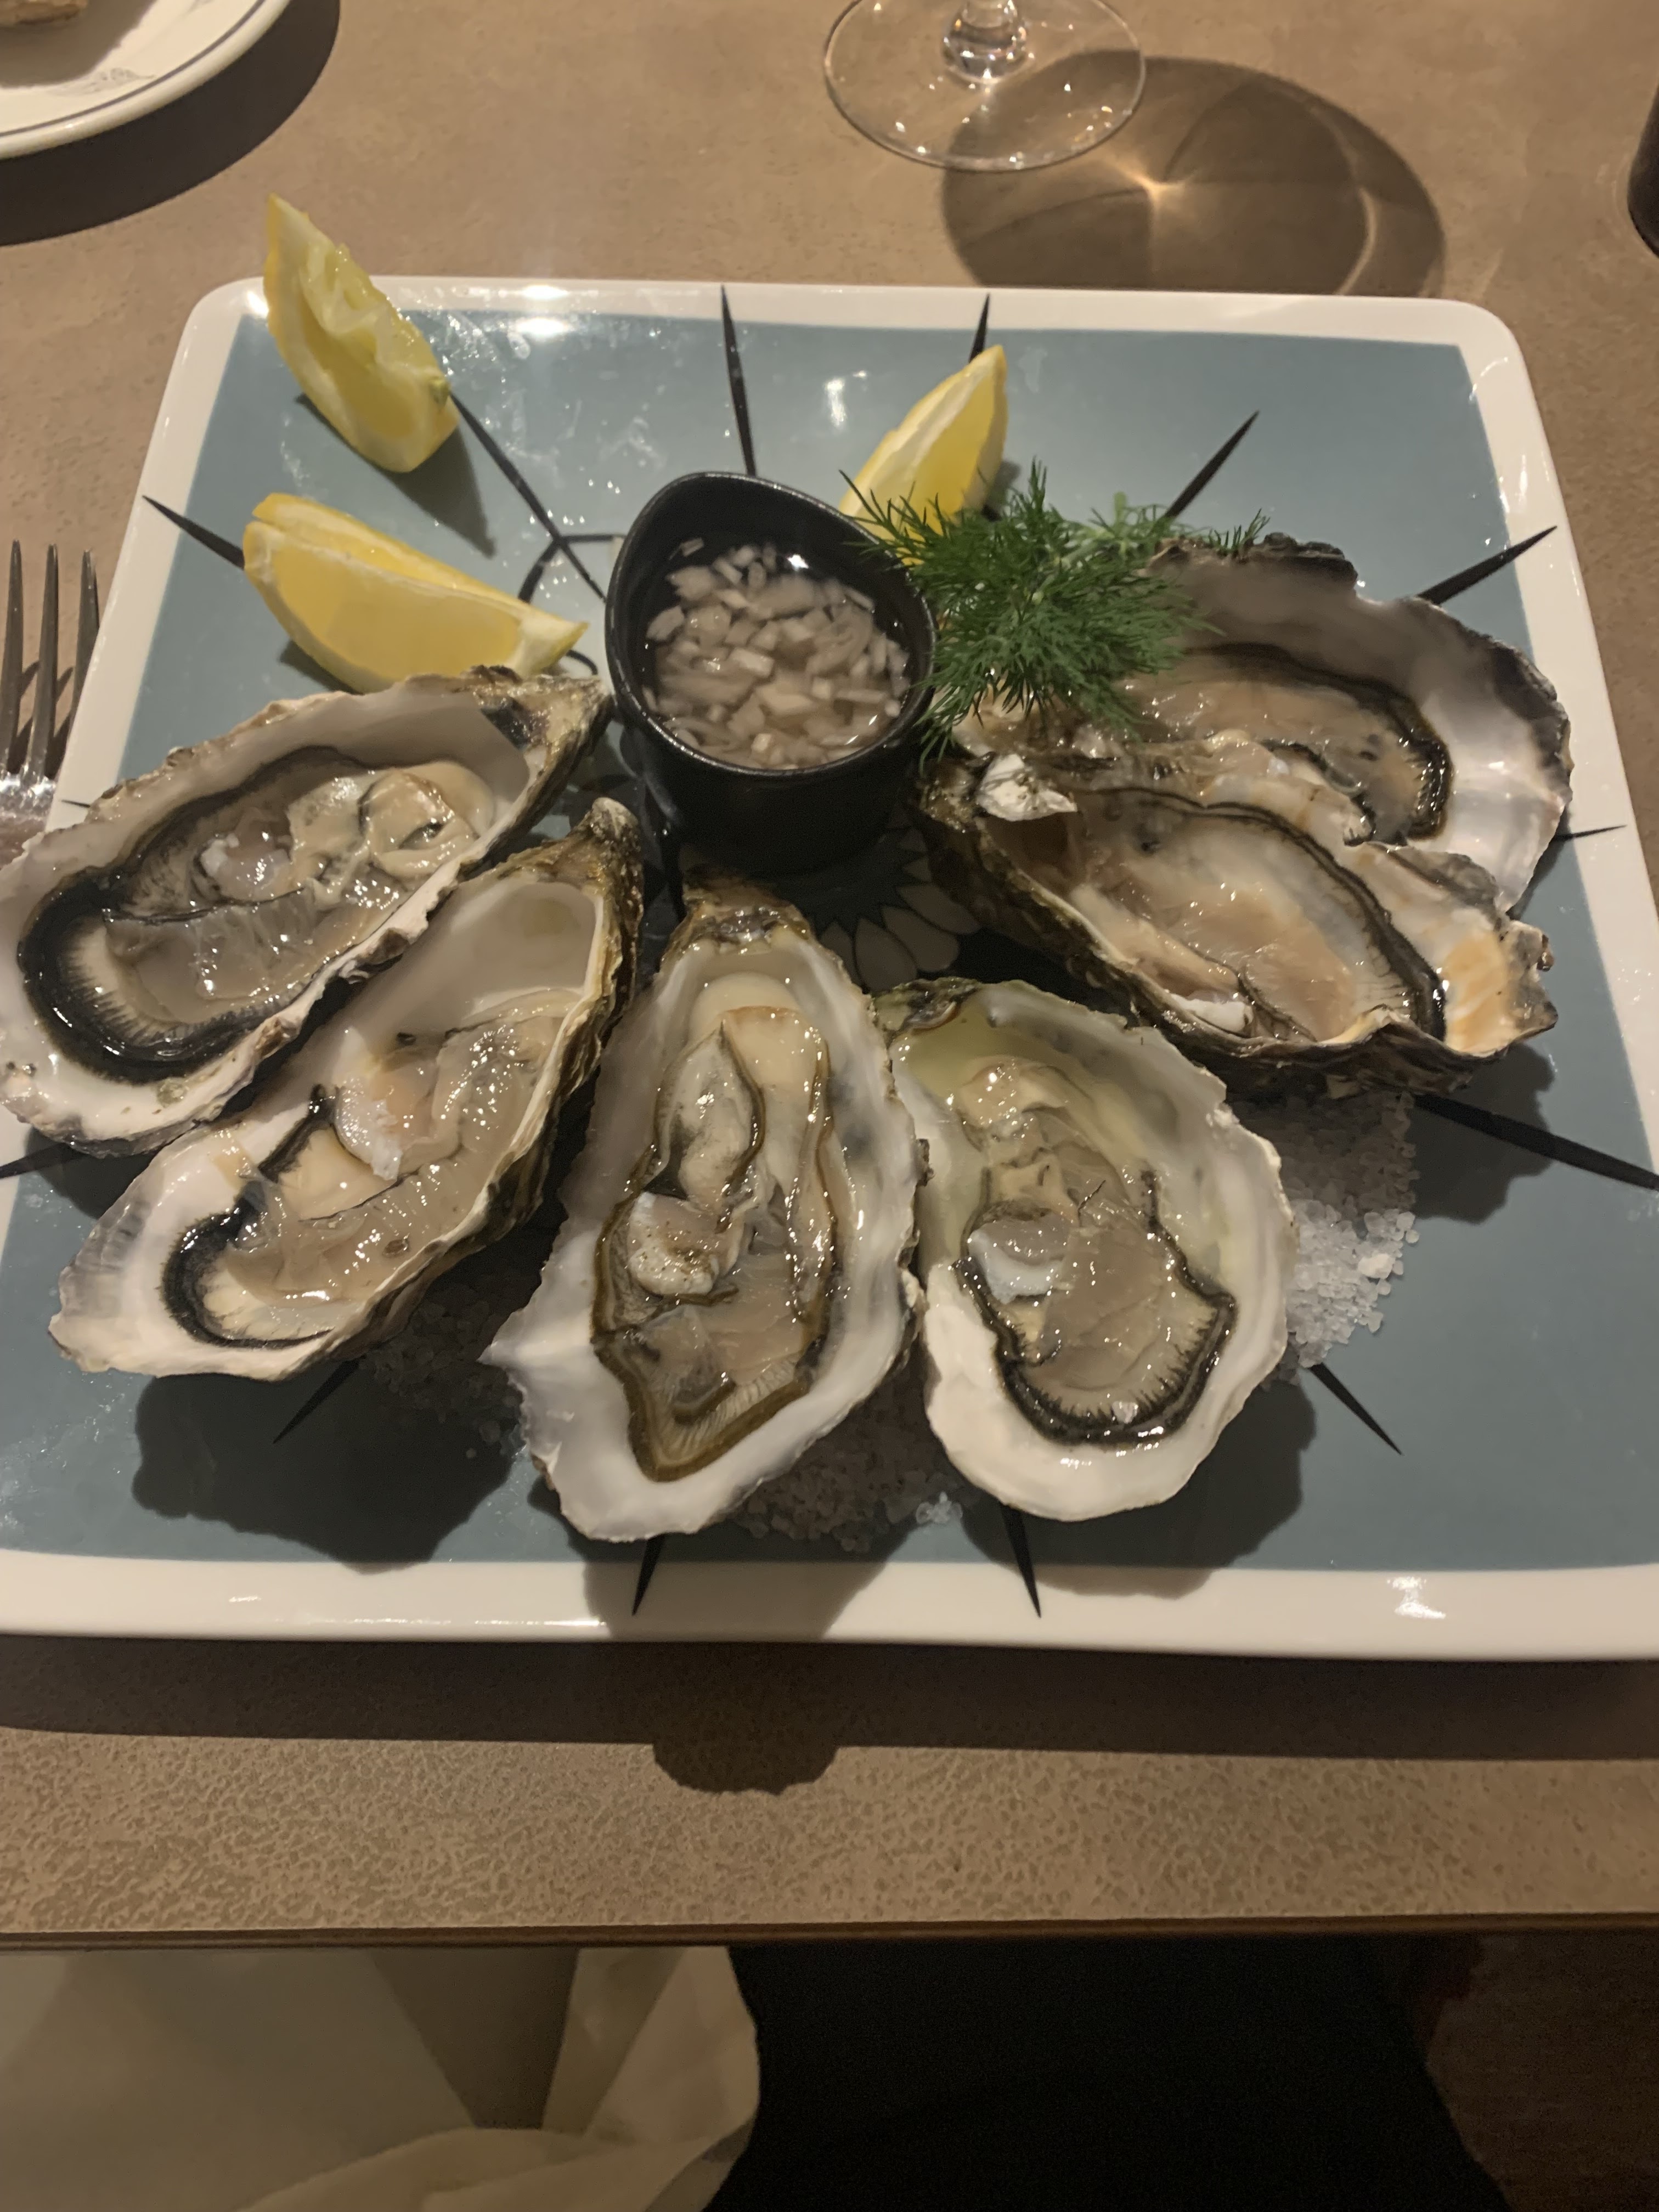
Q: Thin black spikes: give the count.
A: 14